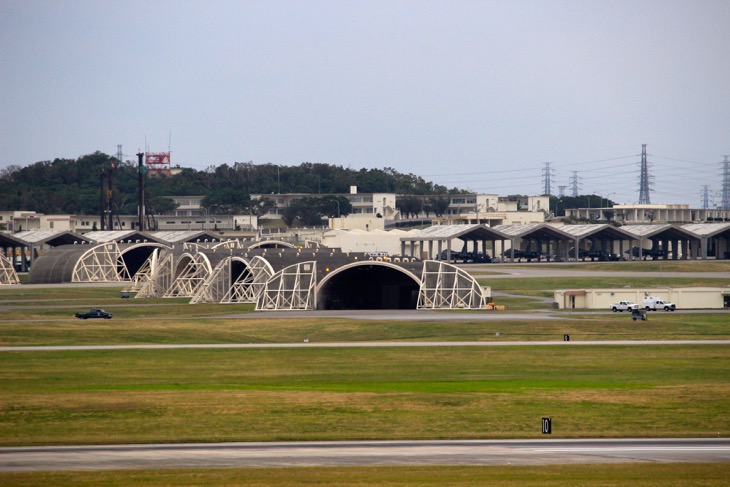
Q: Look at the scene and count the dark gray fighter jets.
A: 4